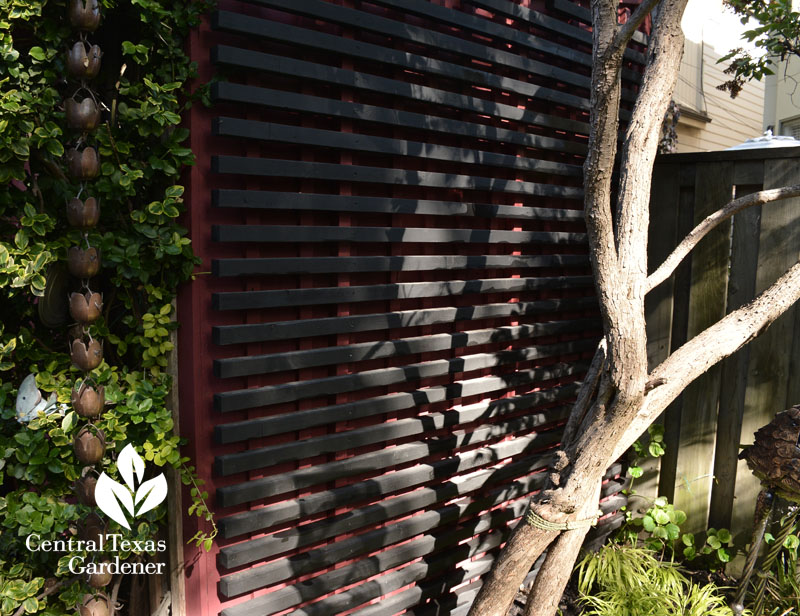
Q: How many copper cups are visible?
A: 14